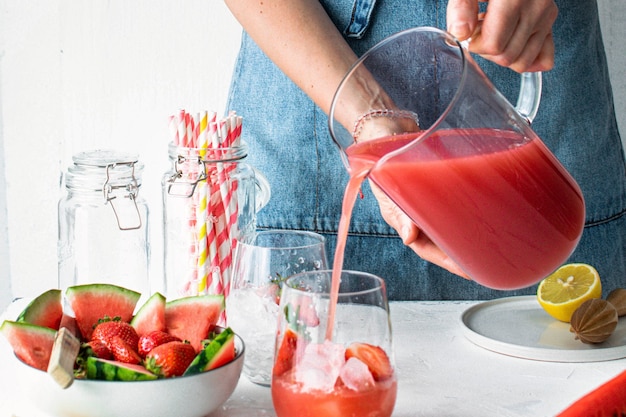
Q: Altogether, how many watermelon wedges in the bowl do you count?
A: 7